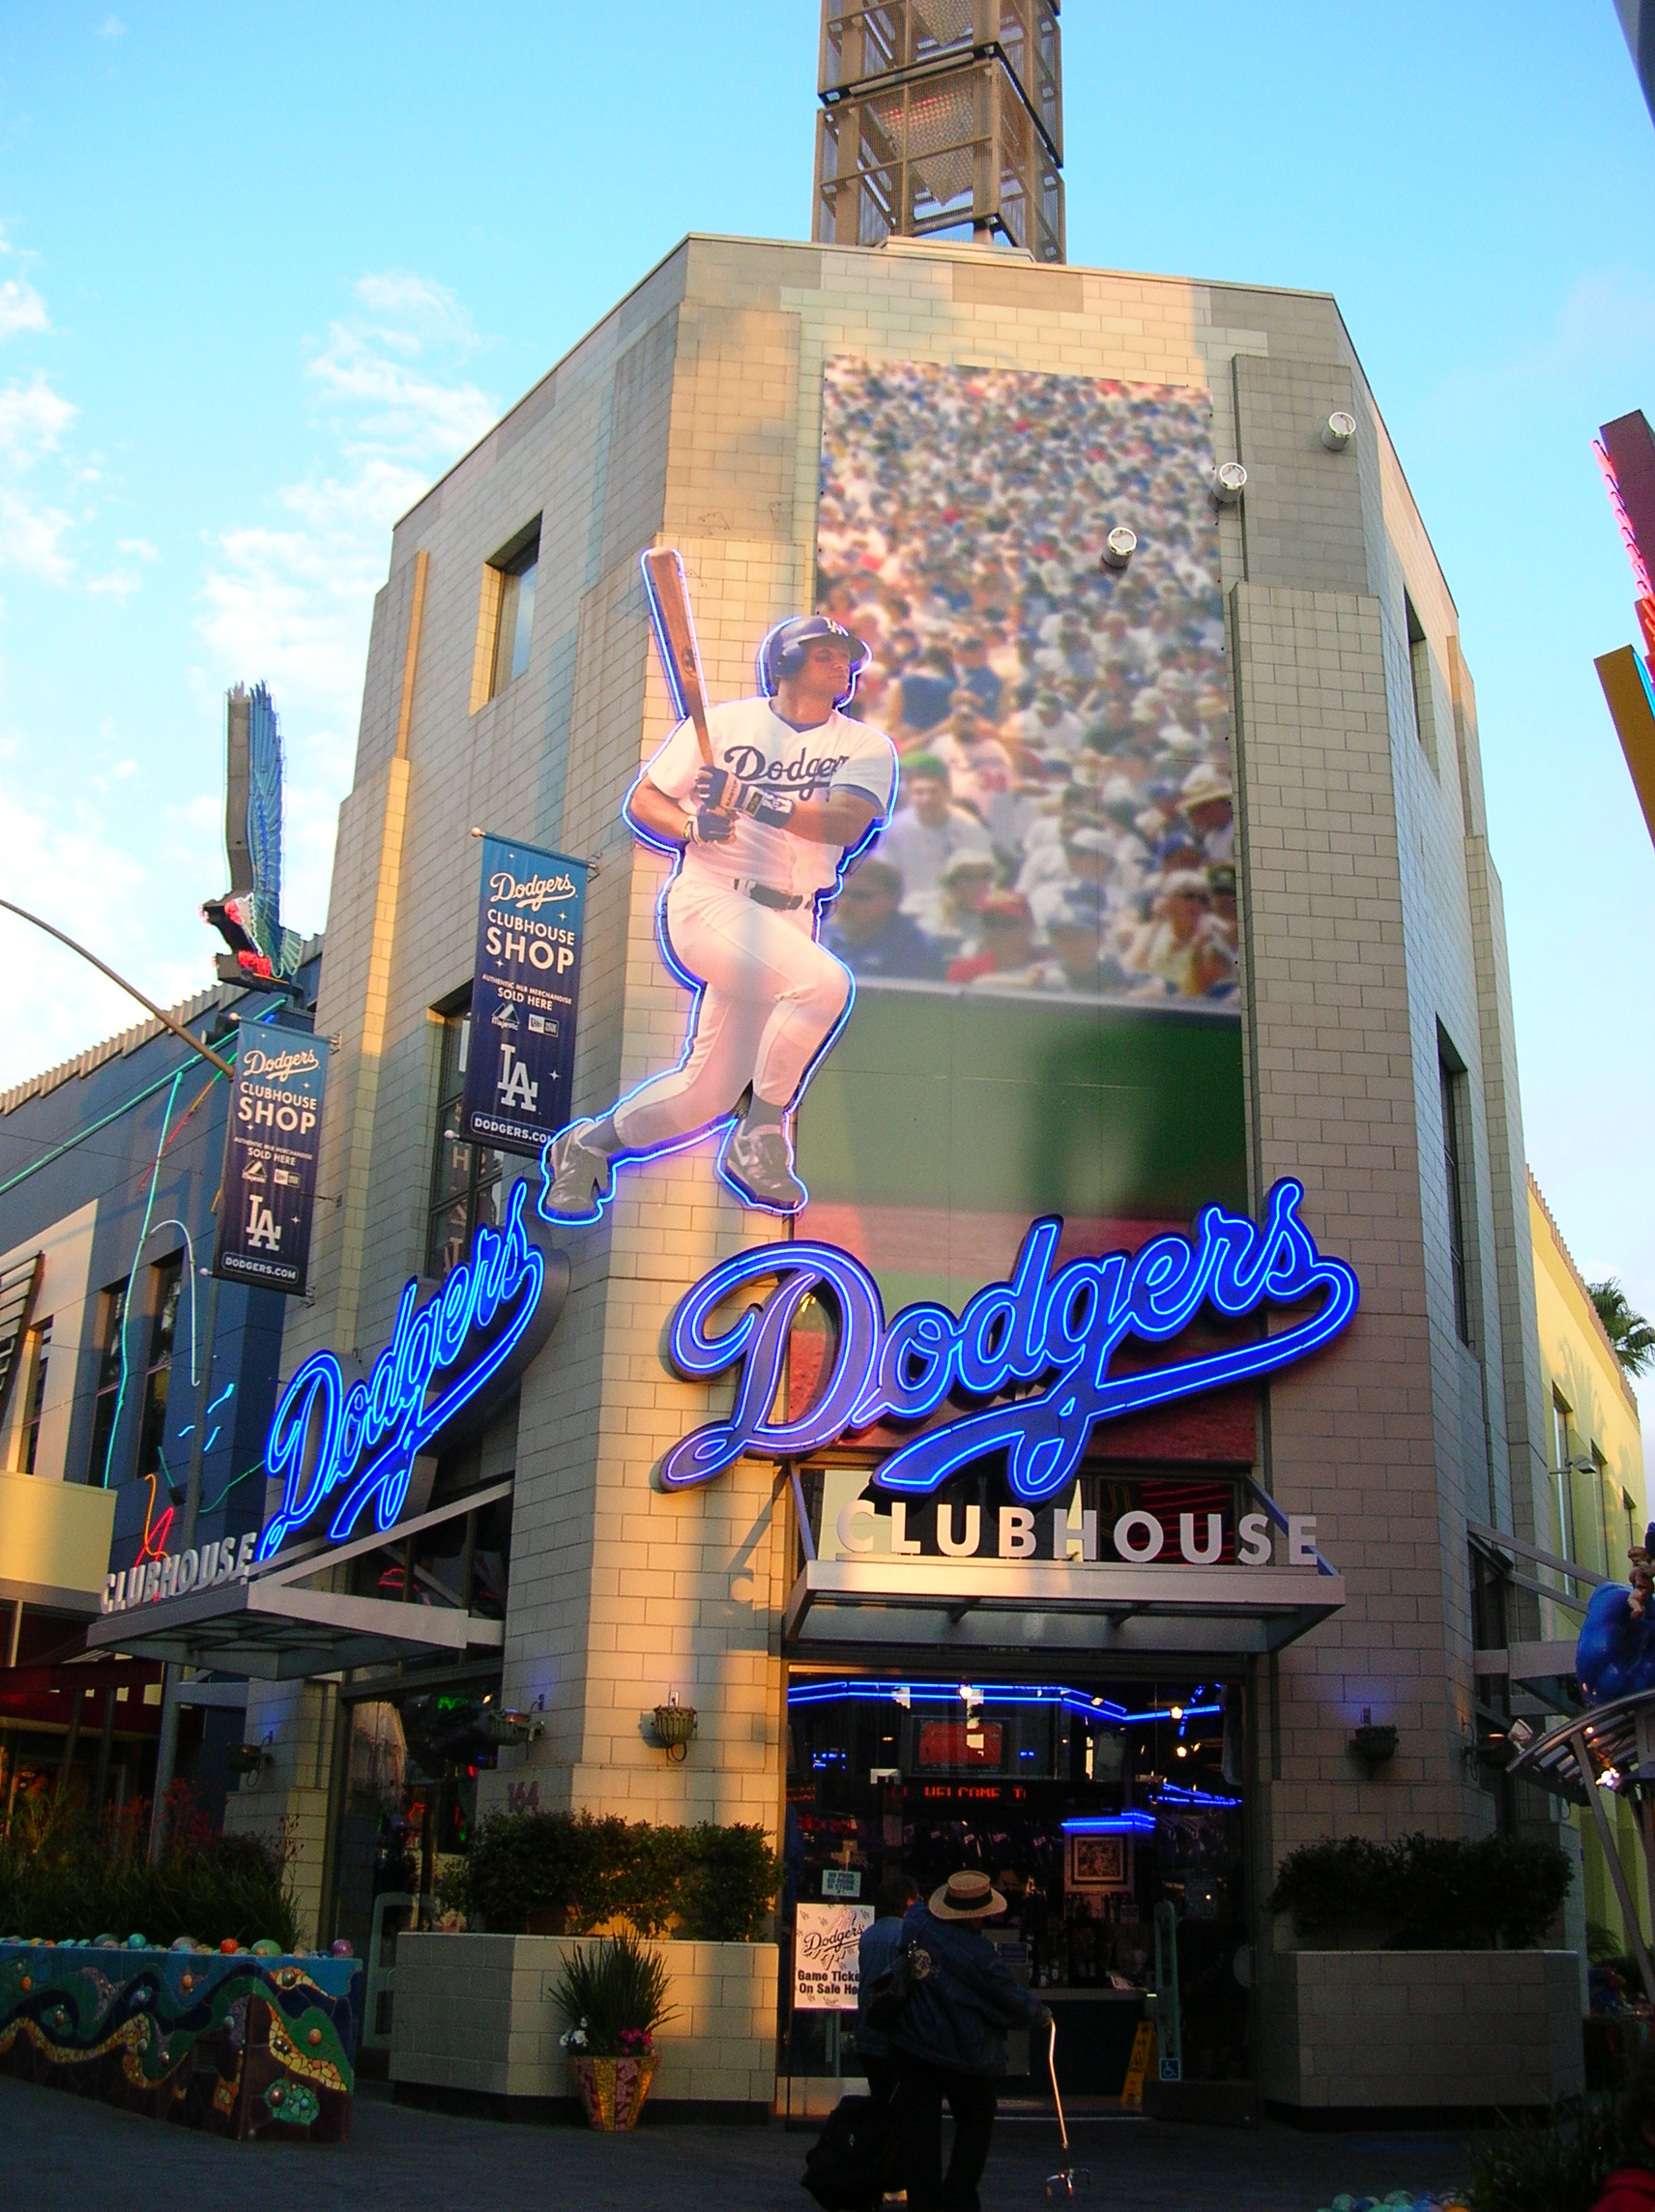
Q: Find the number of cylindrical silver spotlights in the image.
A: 3